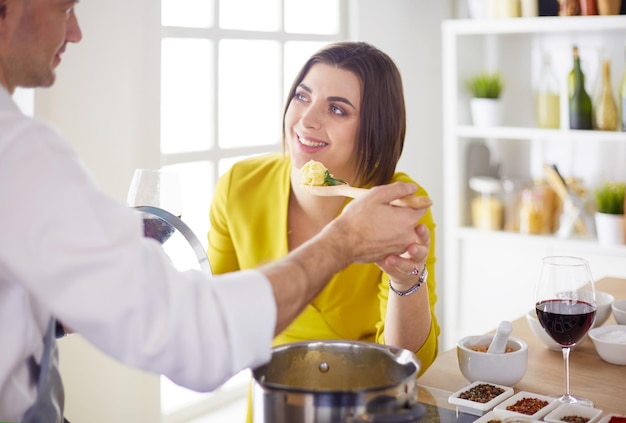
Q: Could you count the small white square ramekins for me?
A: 5